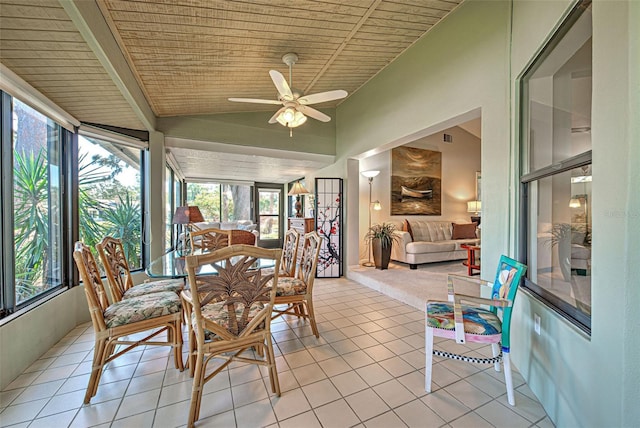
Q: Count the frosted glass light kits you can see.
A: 1